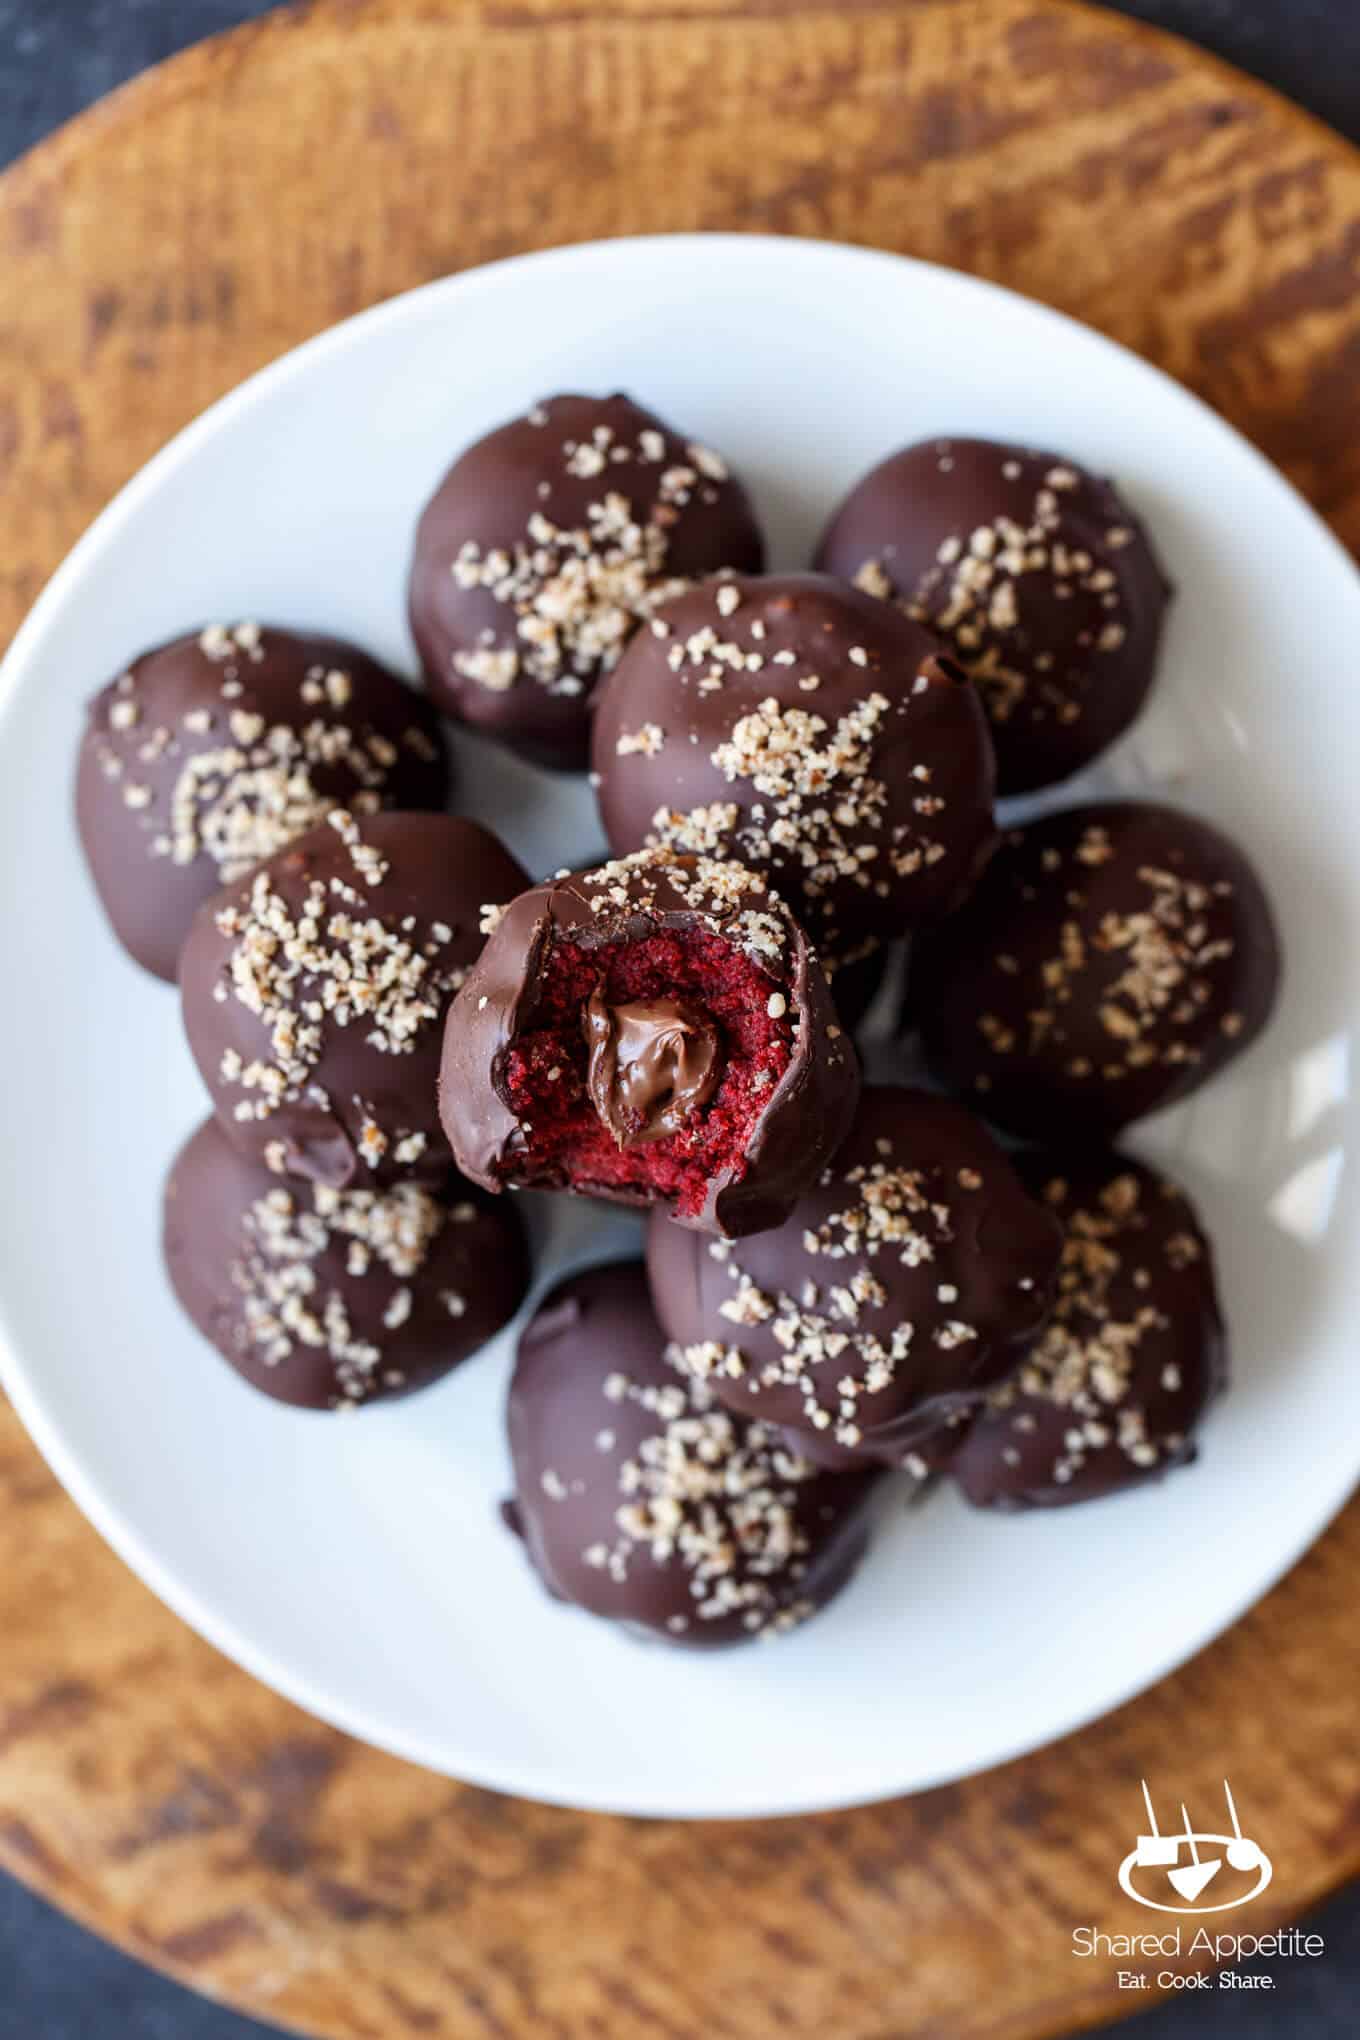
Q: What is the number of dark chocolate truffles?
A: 11